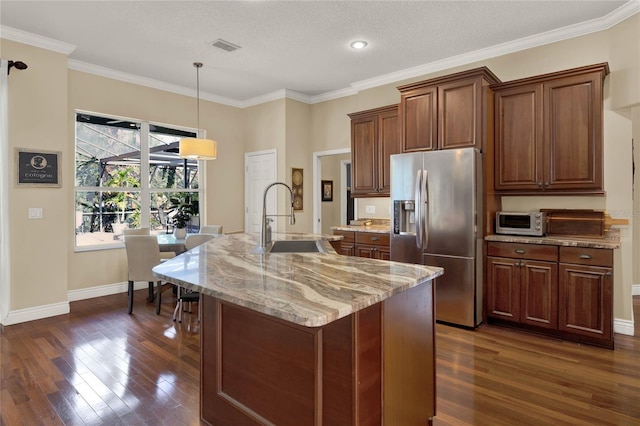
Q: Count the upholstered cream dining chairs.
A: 4